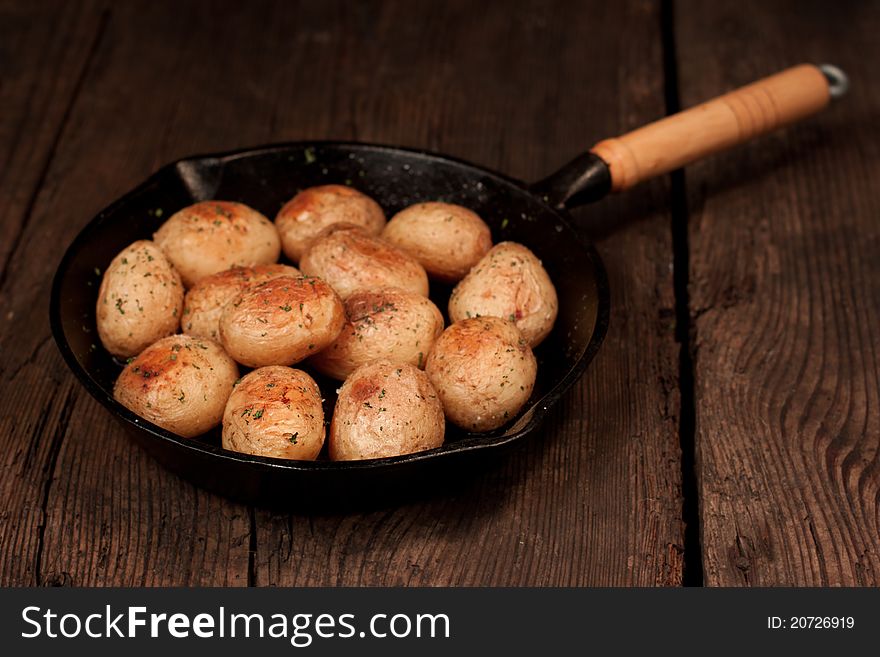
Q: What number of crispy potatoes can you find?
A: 13